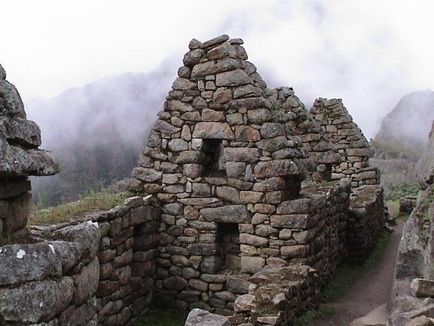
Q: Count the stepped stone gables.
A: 3